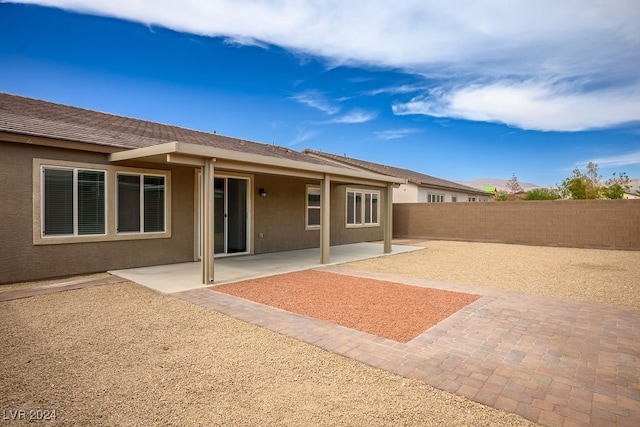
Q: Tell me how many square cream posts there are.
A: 3